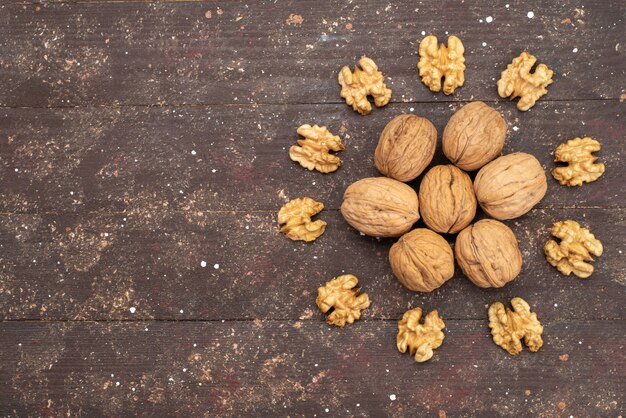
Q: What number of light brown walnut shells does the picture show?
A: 7